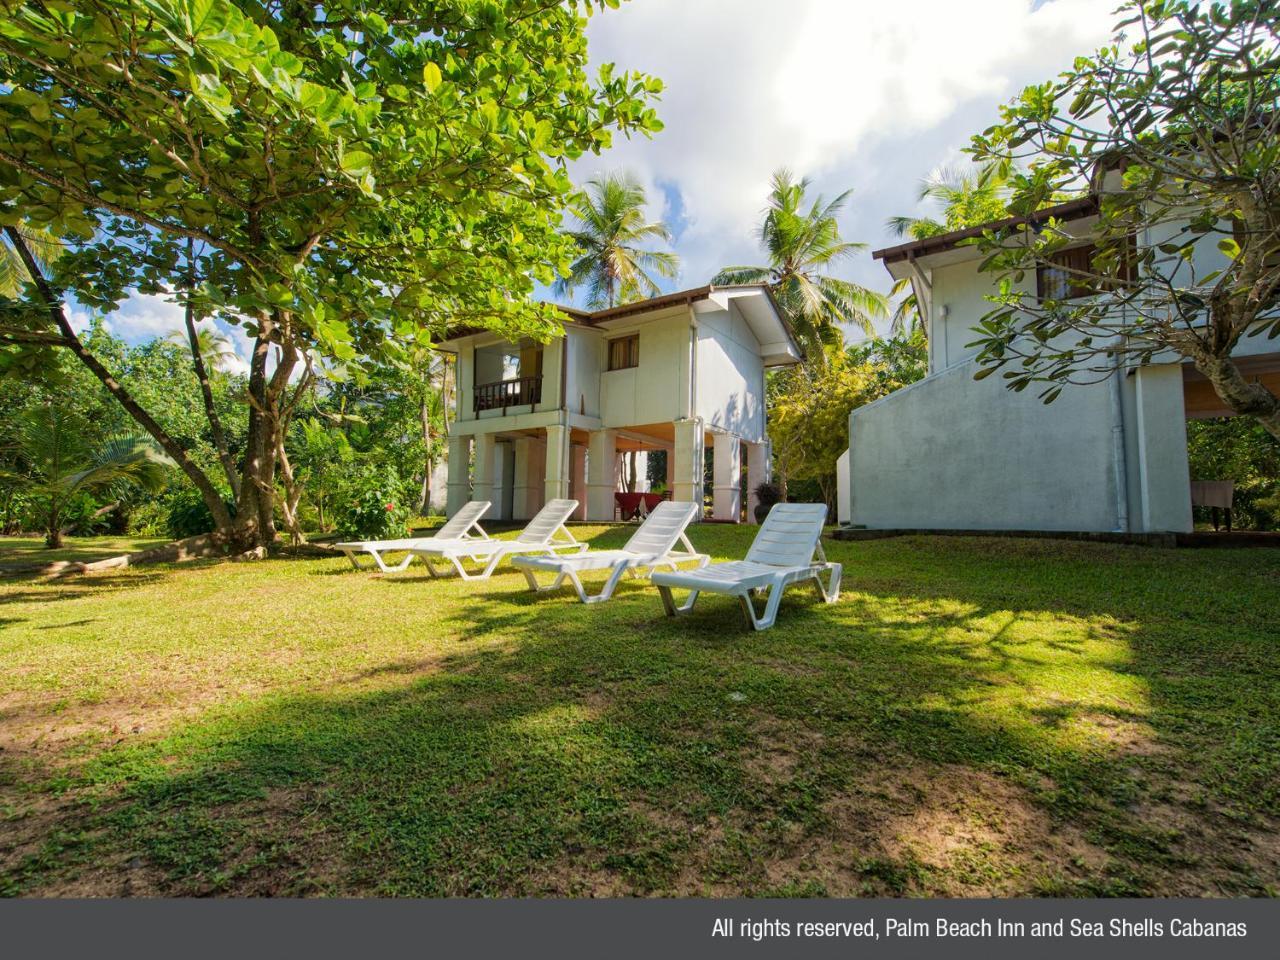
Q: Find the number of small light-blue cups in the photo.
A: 0